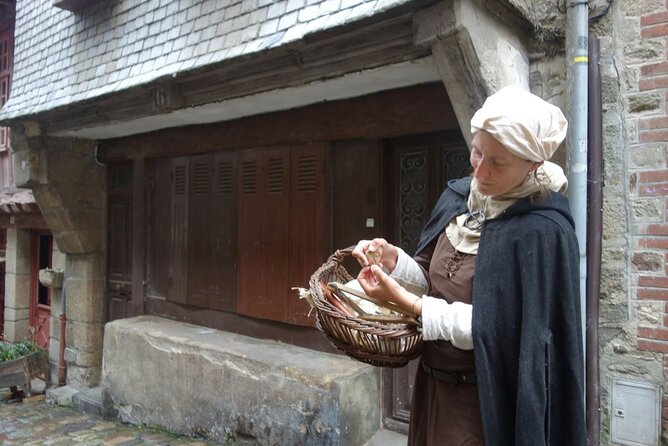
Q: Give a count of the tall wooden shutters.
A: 6